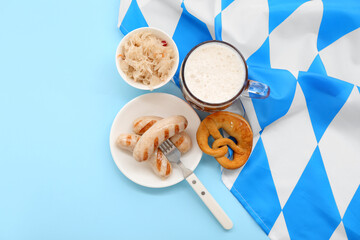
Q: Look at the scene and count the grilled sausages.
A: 3